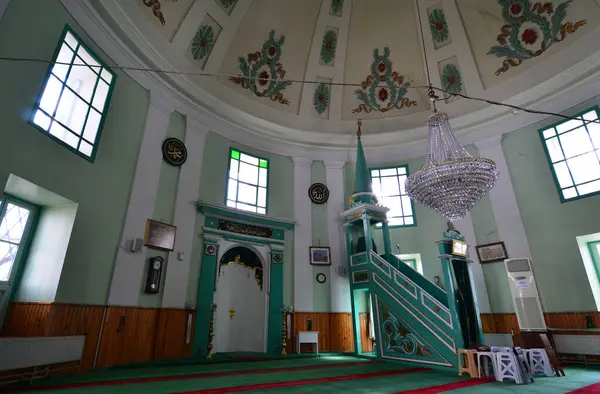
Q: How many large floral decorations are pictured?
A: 3